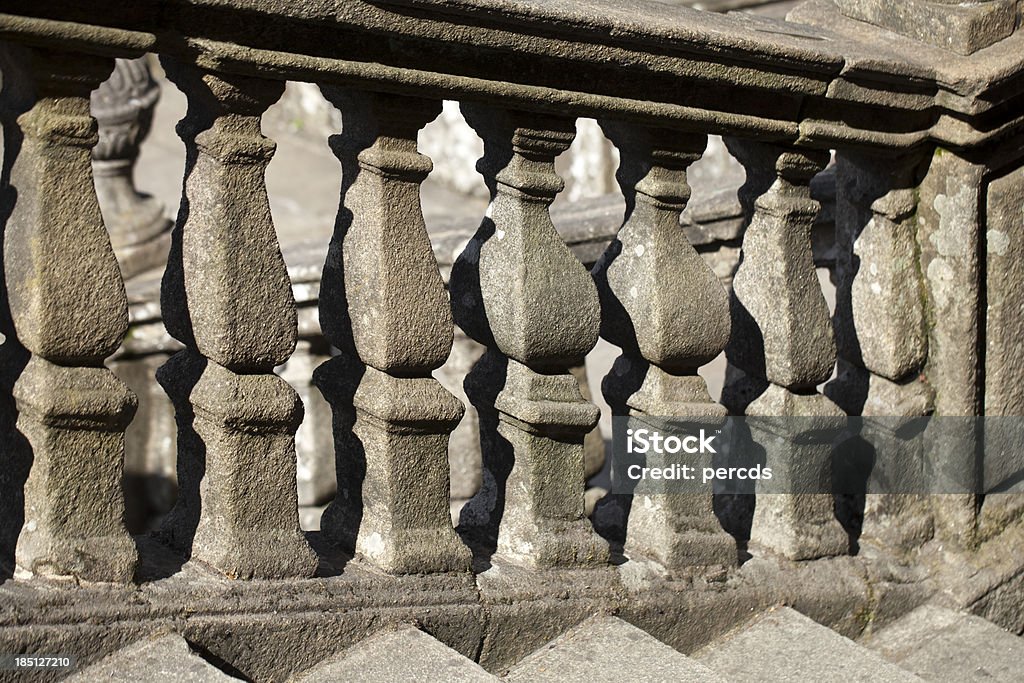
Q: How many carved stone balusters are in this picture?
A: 7